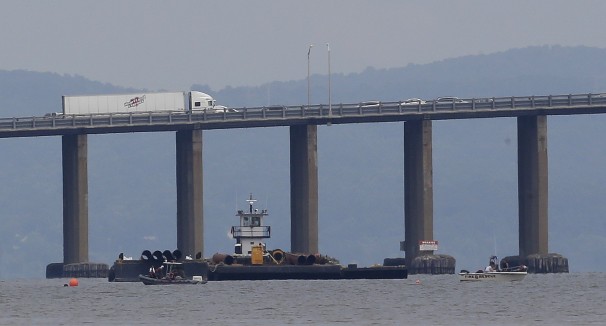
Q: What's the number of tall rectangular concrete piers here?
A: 5